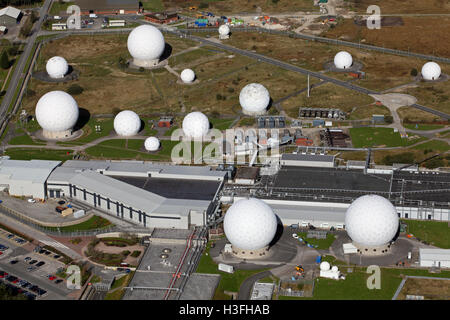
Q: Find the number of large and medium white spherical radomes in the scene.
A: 10